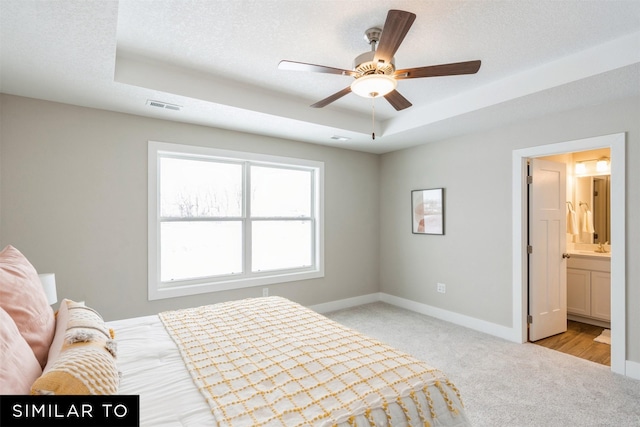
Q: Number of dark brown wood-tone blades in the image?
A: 5